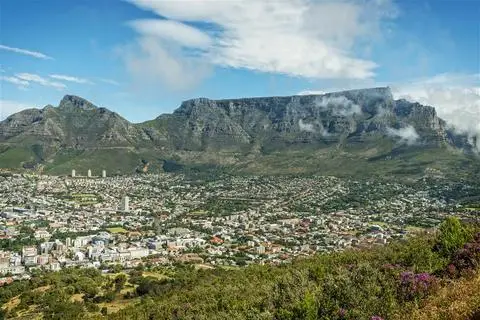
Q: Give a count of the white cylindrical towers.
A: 3